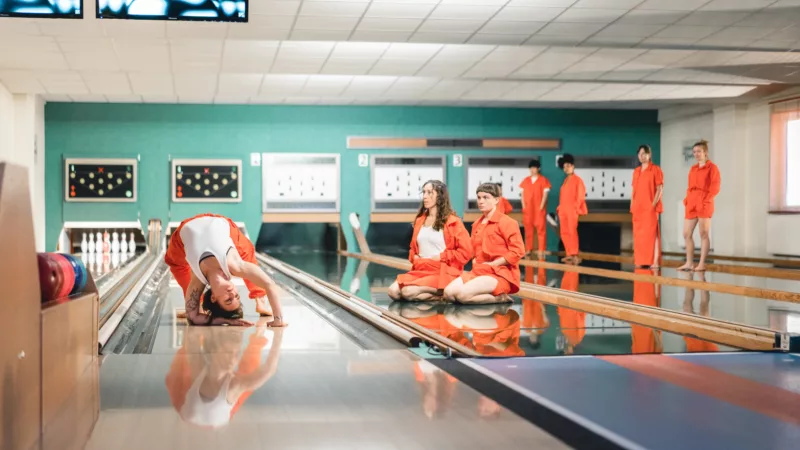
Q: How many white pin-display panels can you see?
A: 4